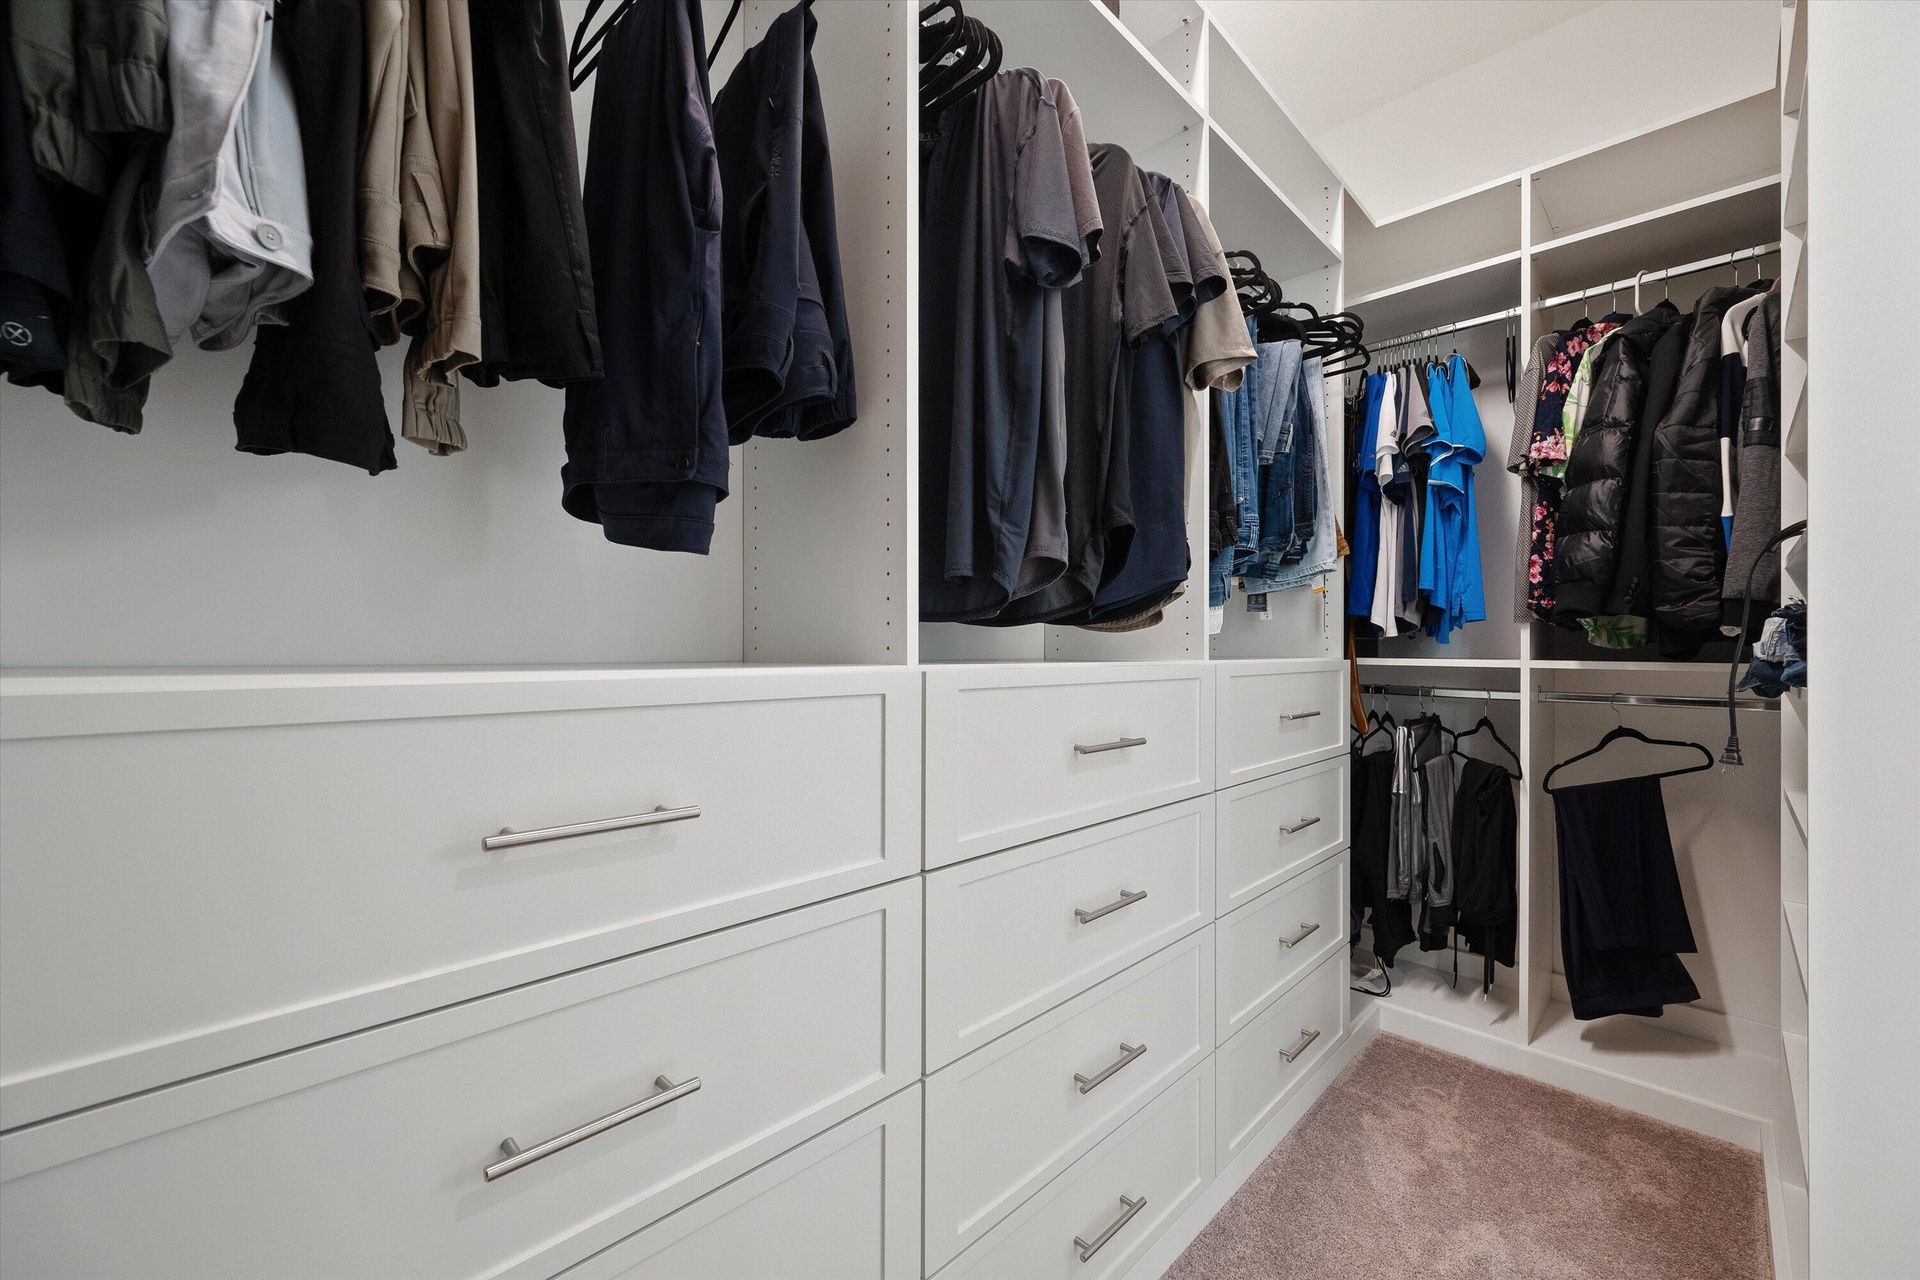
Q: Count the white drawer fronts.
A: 11